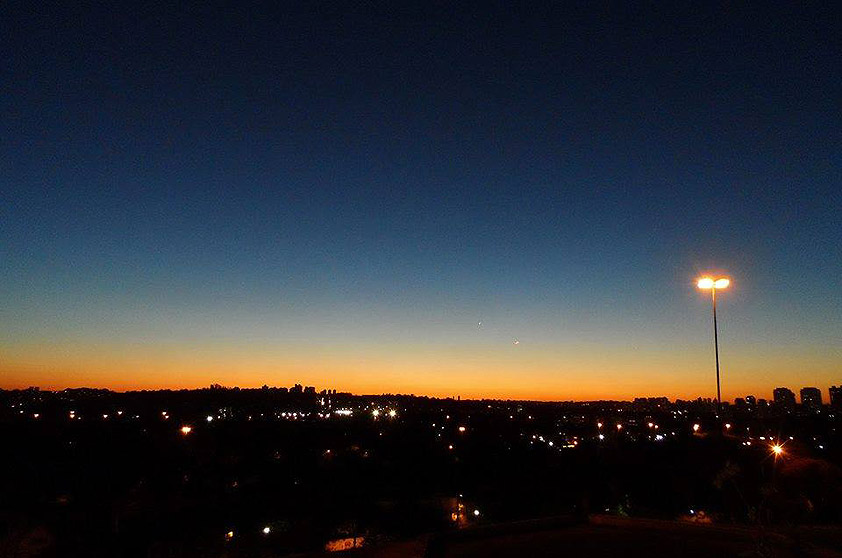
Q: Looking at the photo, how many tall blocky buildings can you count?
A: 3